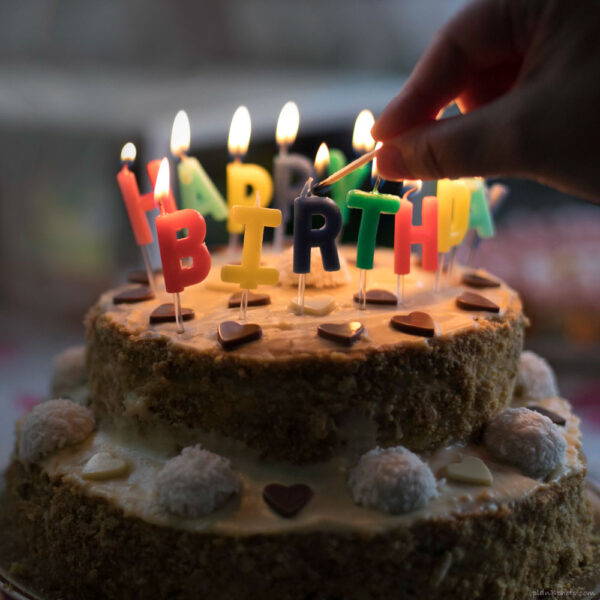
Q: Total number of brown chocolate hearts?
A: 12